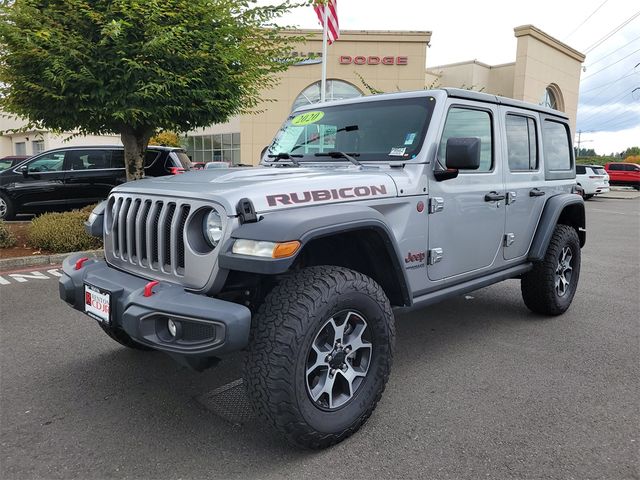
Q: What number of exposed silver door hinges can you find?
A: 4